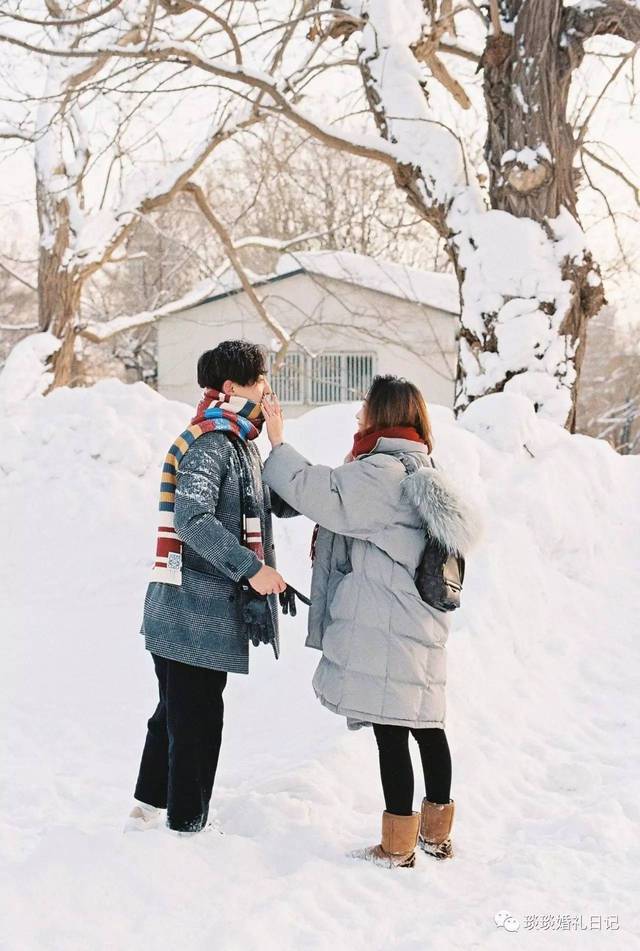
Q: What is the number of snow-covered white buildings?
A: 1